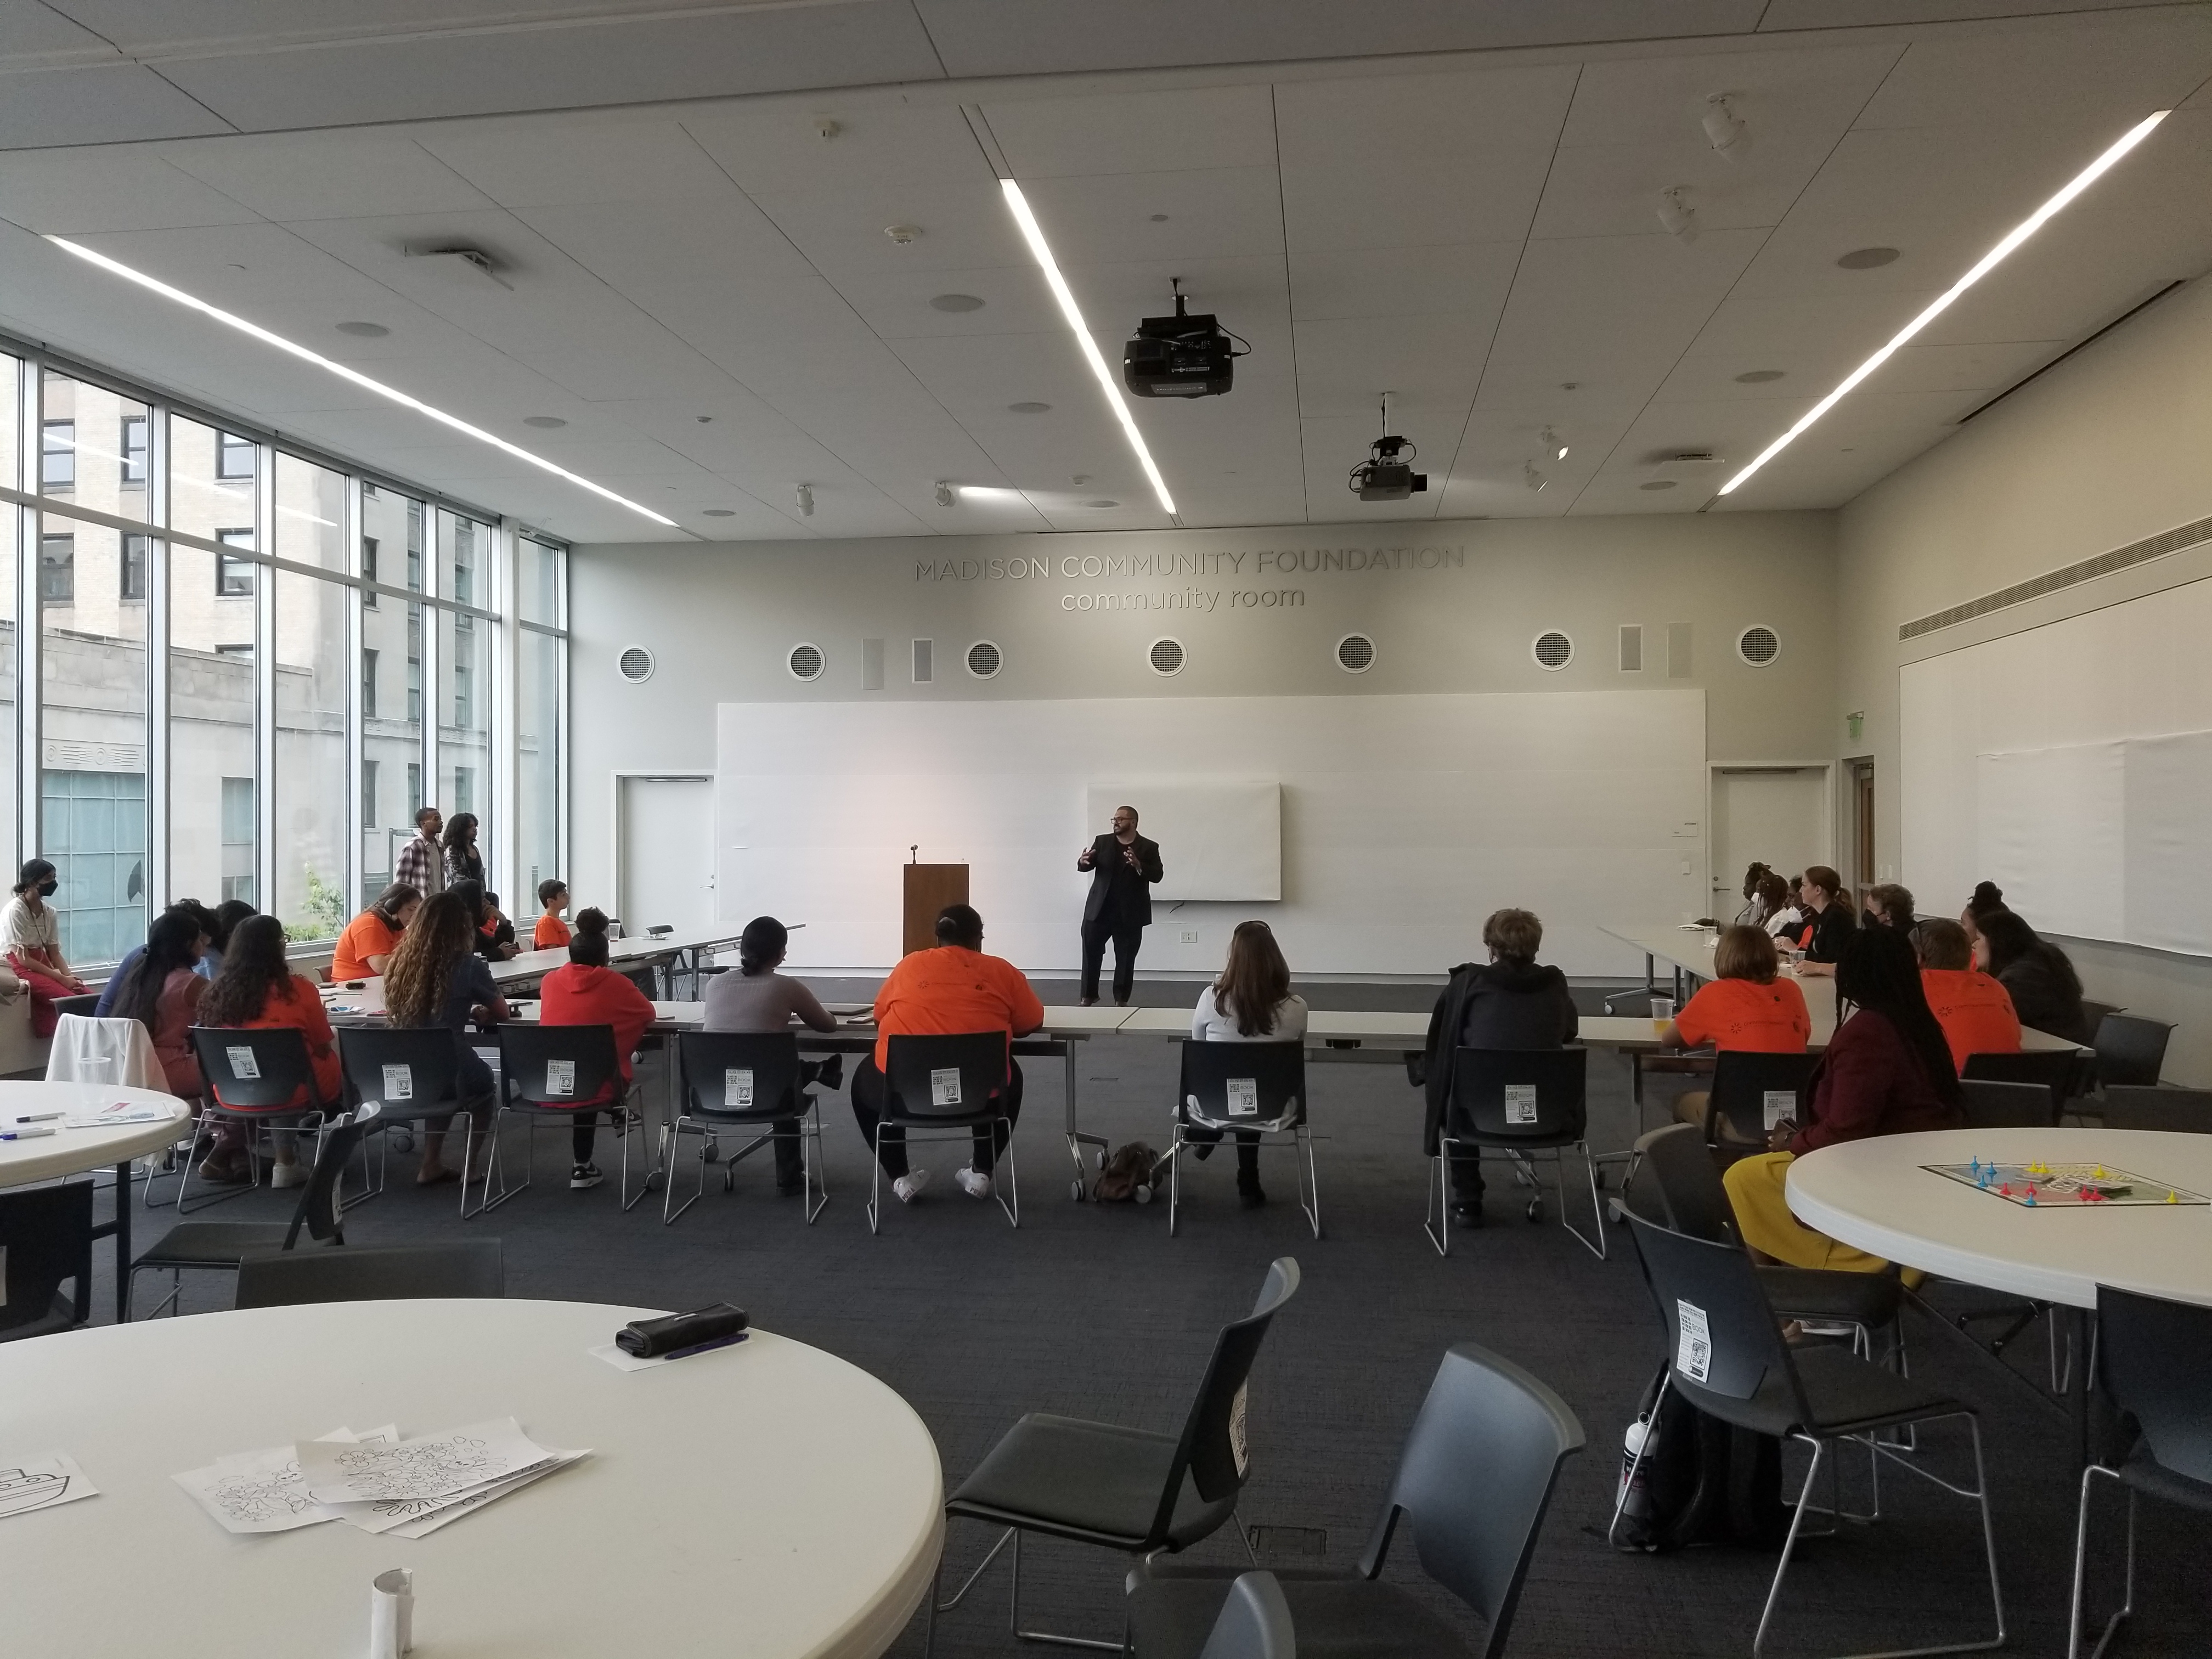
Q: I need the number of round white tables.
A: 3